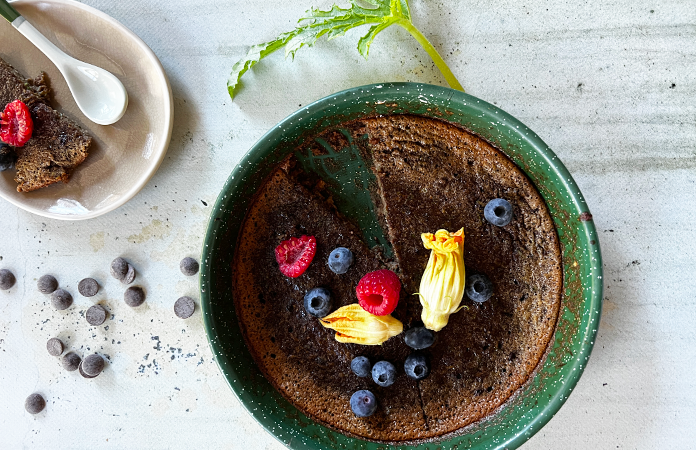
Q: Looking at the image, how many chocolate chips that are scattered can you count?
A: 15